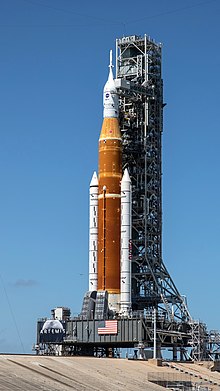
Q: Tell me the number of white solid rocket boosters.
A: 2